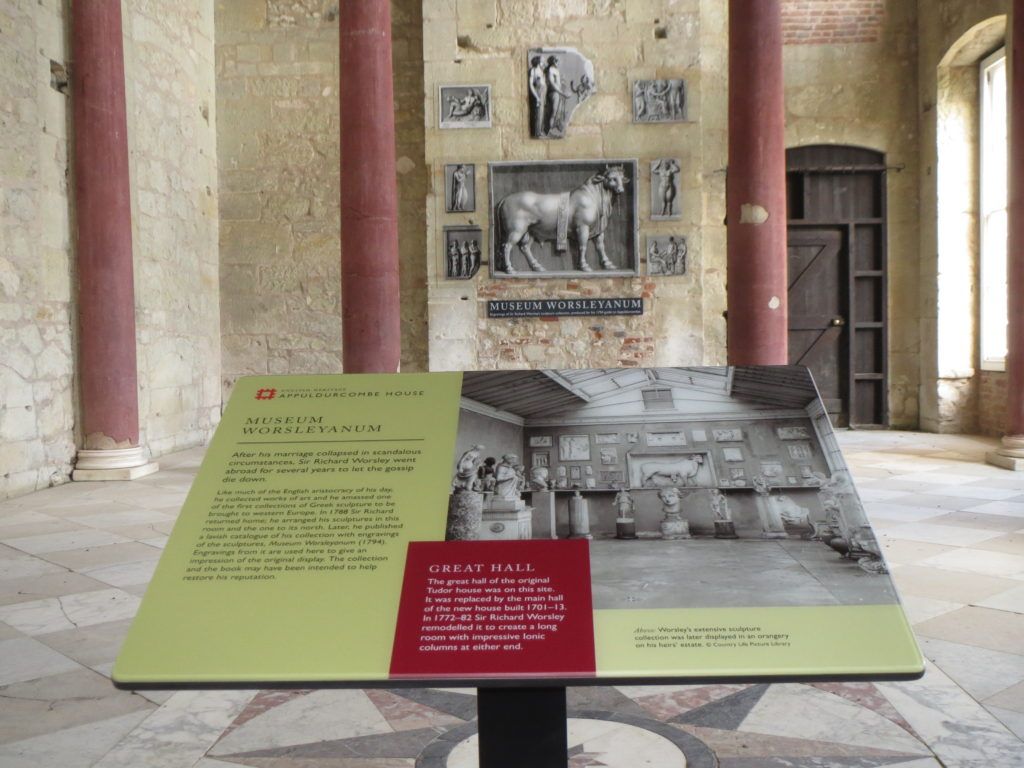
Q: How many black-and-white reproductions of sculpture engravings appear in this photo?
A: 8